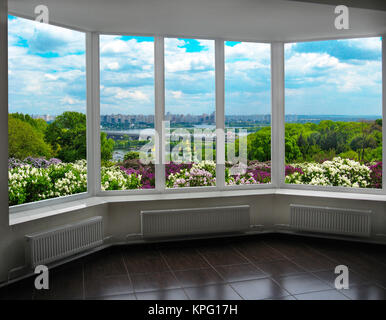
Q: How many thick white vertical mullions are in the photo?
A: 4